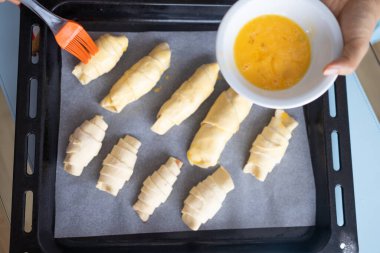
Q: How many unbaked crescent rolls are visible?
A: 9